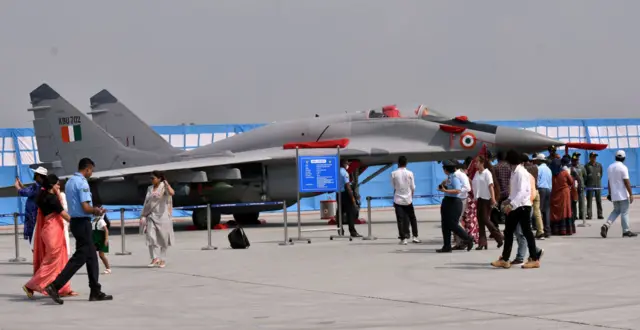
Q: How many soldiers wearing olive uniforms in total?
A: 2